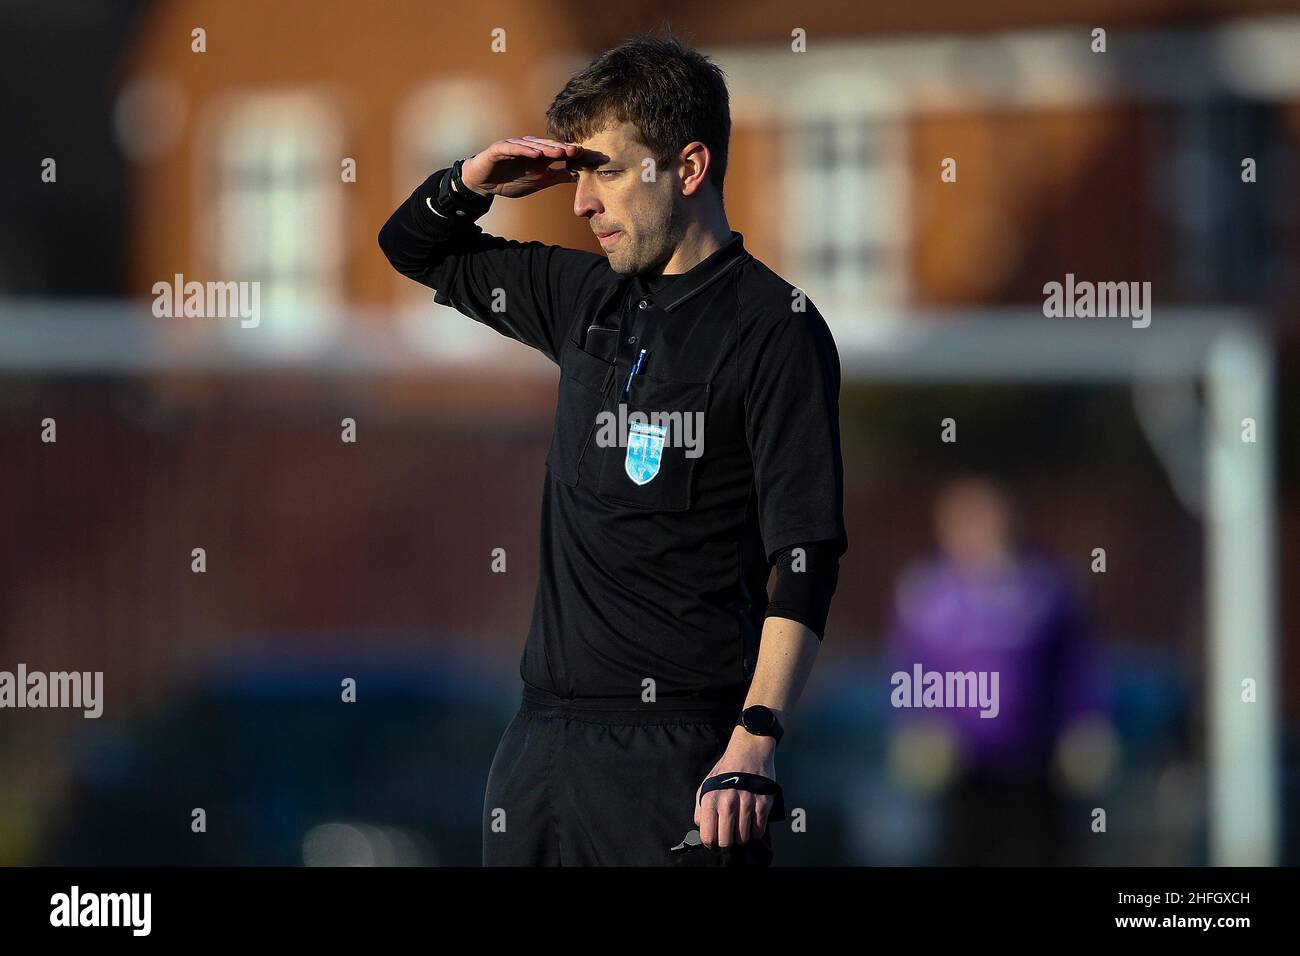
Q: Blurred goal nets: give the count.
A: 1